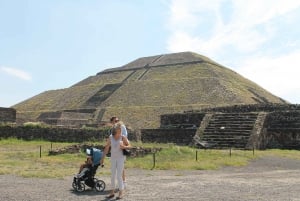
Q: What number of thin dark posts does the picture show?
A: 6